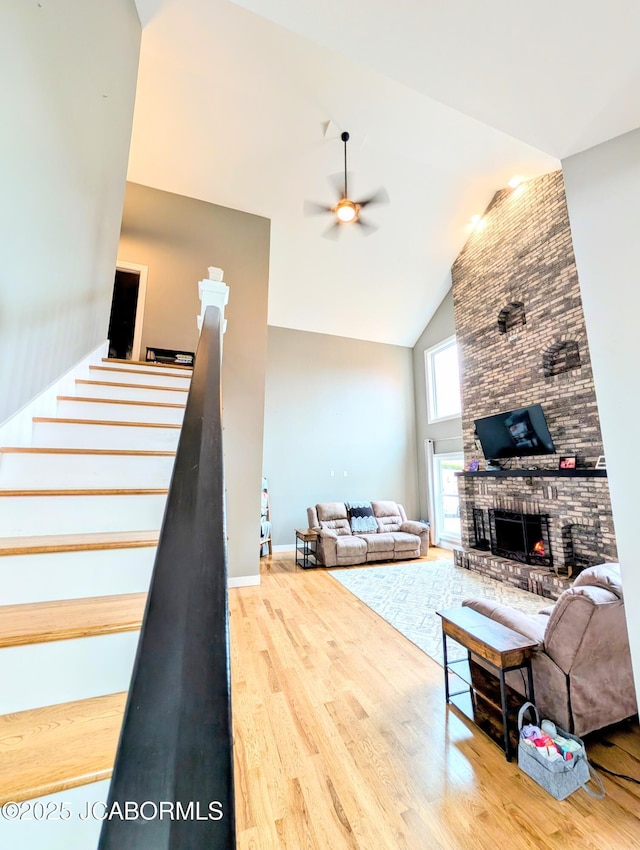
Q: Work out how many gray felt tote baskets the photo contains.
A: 1